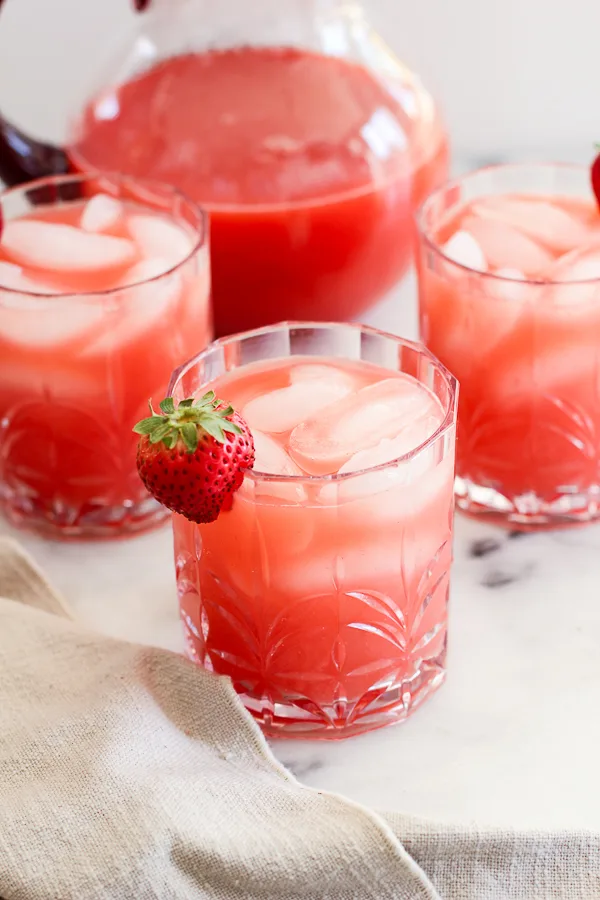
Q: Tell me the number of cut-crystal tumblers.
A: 3